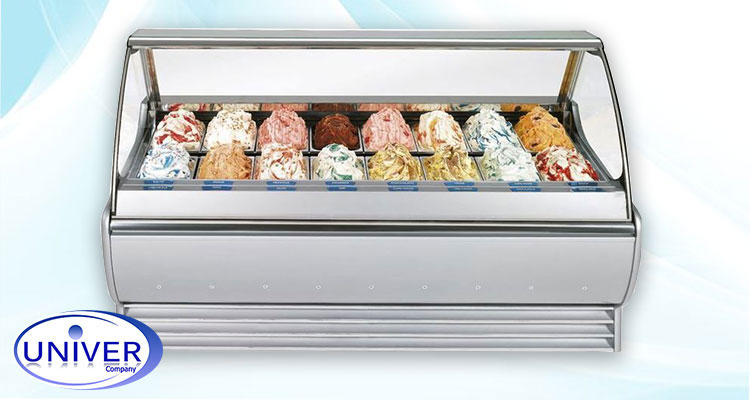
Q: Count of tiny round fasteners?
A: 9